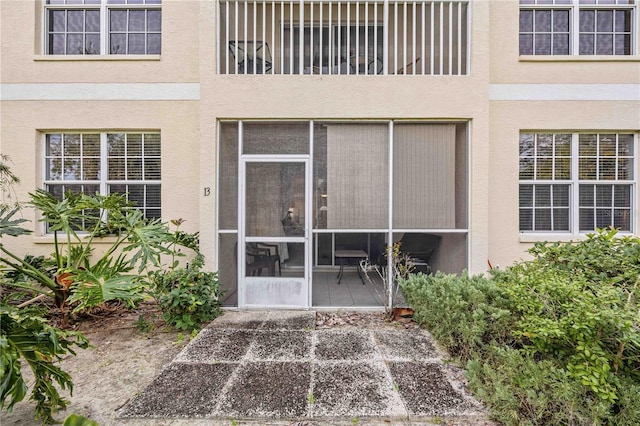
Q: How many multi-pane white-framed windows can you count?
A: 4